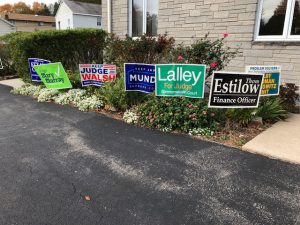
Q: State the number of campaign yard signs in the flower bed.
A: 7